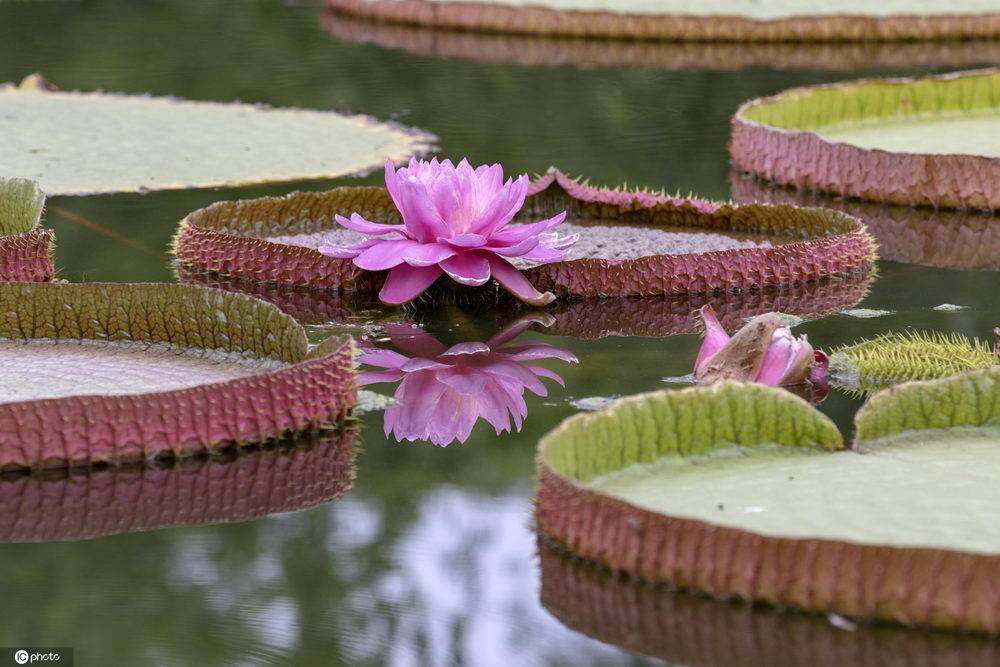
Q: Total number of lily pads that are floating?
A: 7